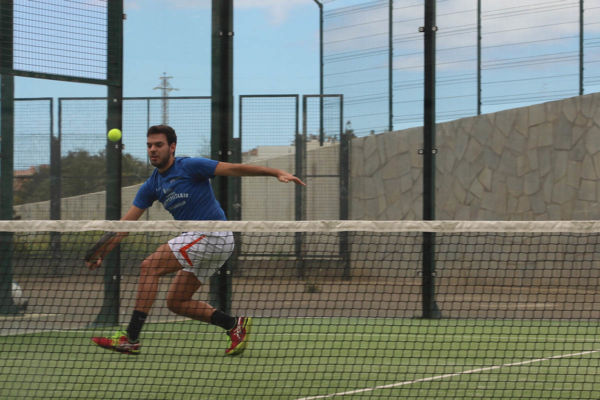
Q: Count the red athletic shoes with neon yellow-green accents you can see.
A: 2